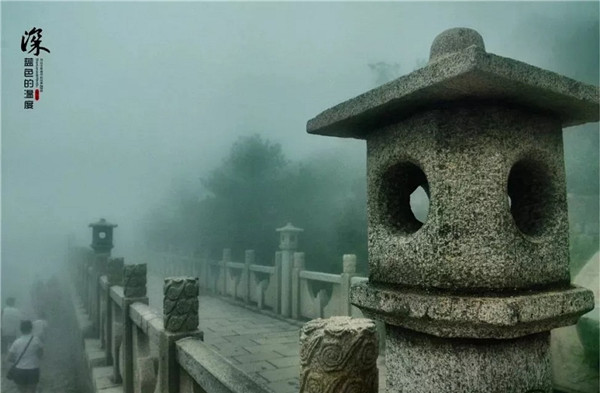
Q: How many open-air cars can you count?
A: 0